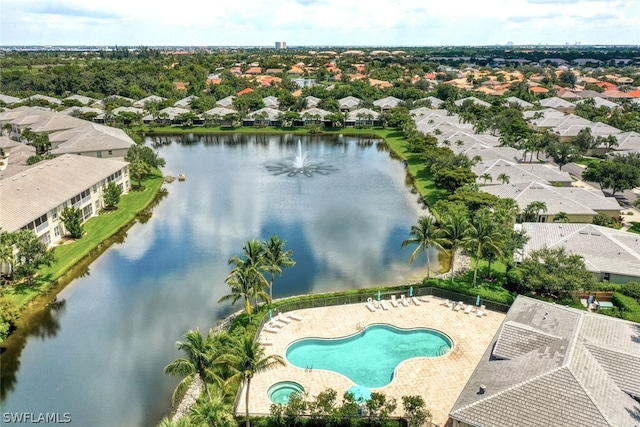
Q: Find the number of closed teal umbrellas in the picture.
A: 4